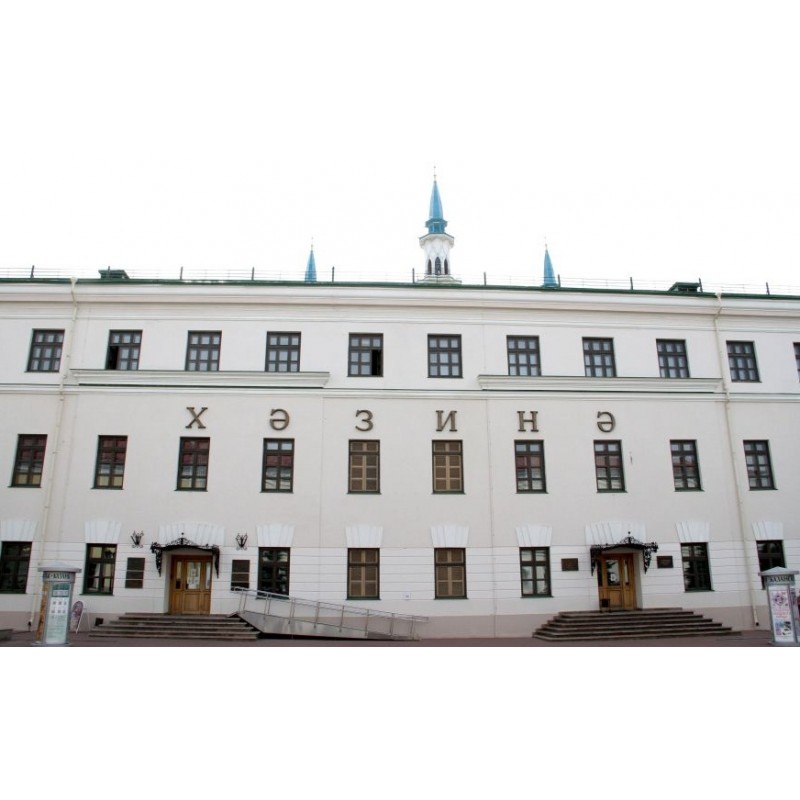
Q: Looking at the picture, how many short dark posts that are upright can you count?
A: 11